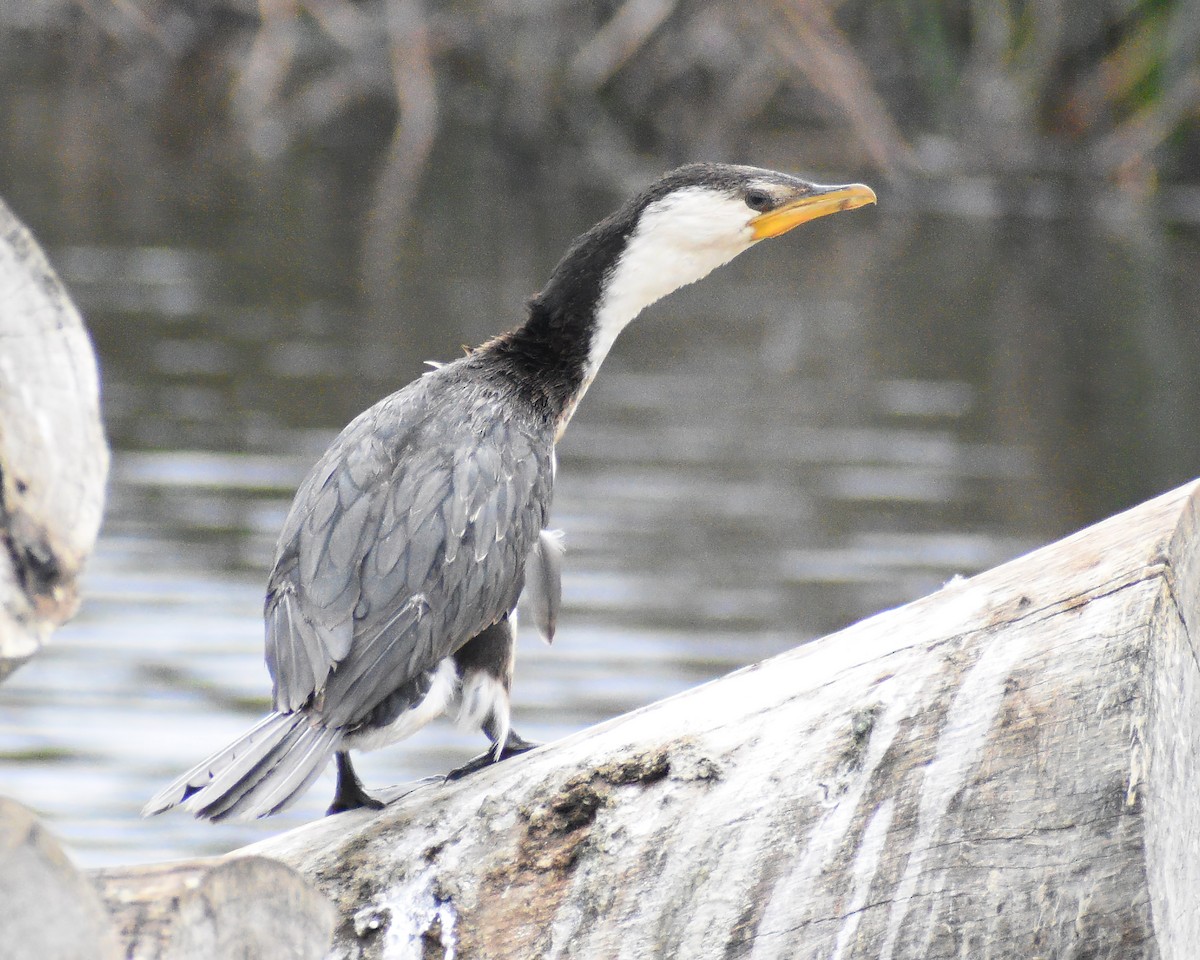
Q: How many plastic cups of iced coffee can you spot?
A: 0